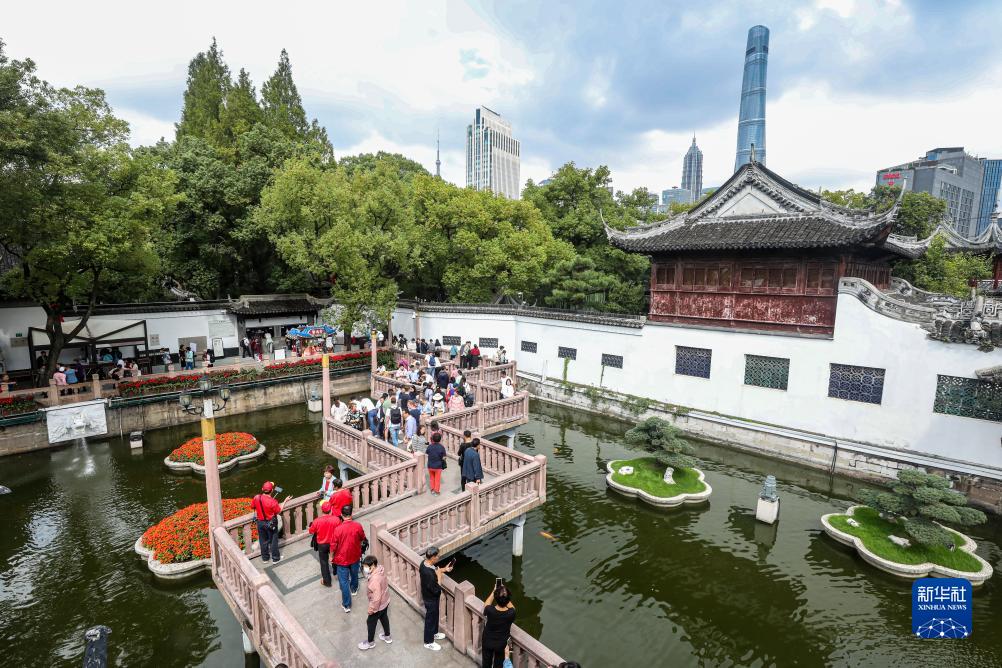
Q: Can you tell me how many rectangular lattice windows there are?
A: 9